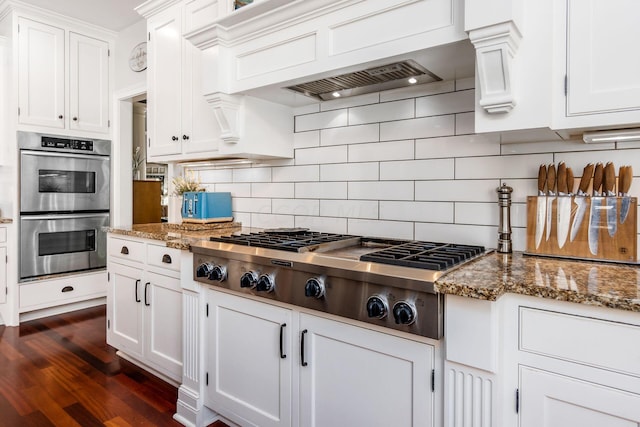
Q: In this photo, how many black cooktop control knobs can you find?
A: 7